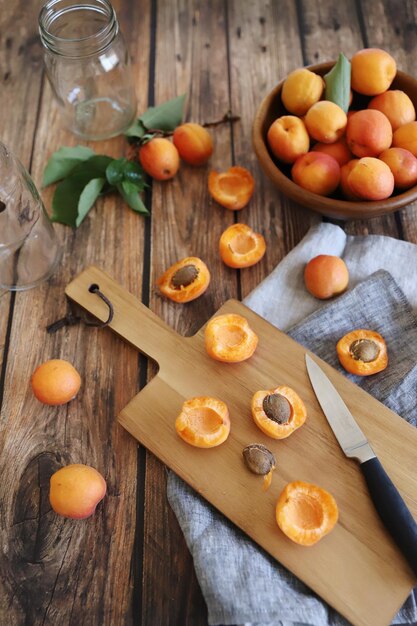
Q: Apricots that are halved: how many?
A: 8